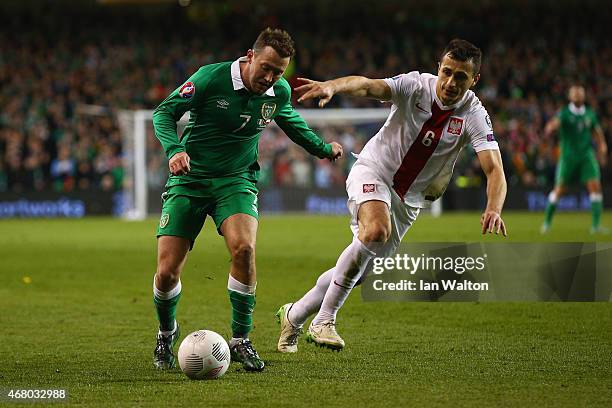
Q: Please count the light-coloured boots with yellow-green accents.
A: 2